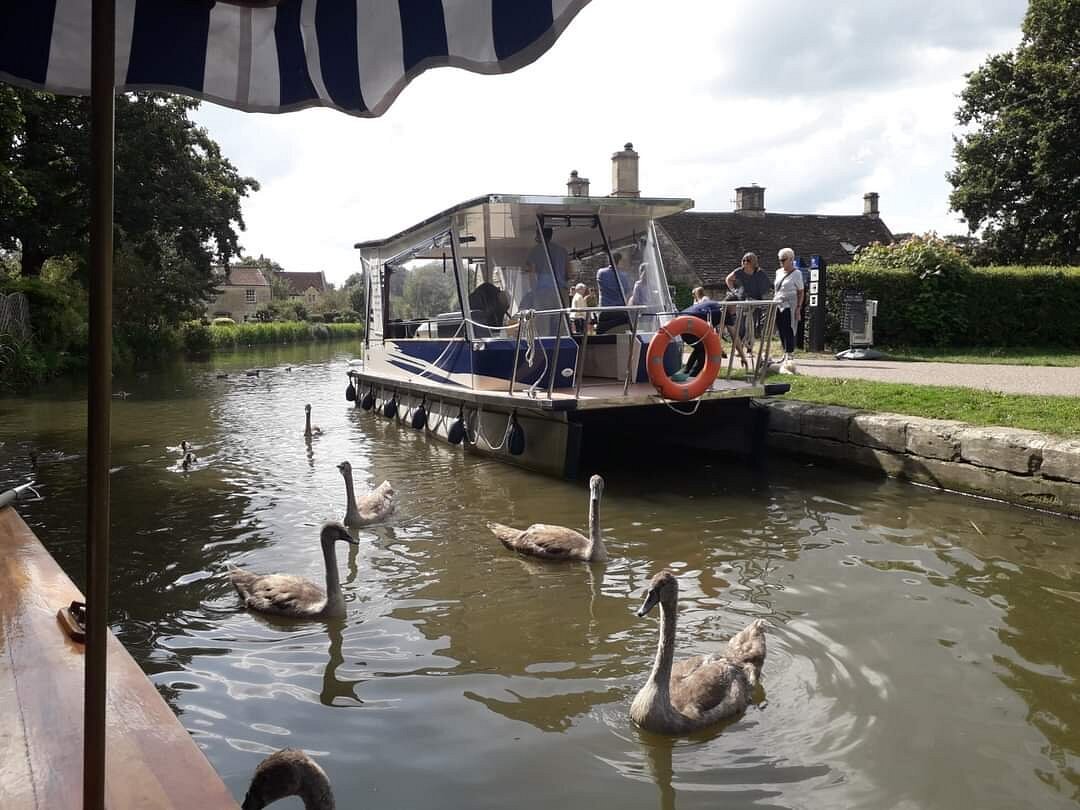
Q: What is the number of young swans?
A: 6